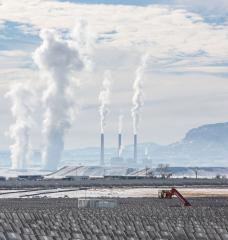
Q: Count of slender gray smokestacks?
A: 3